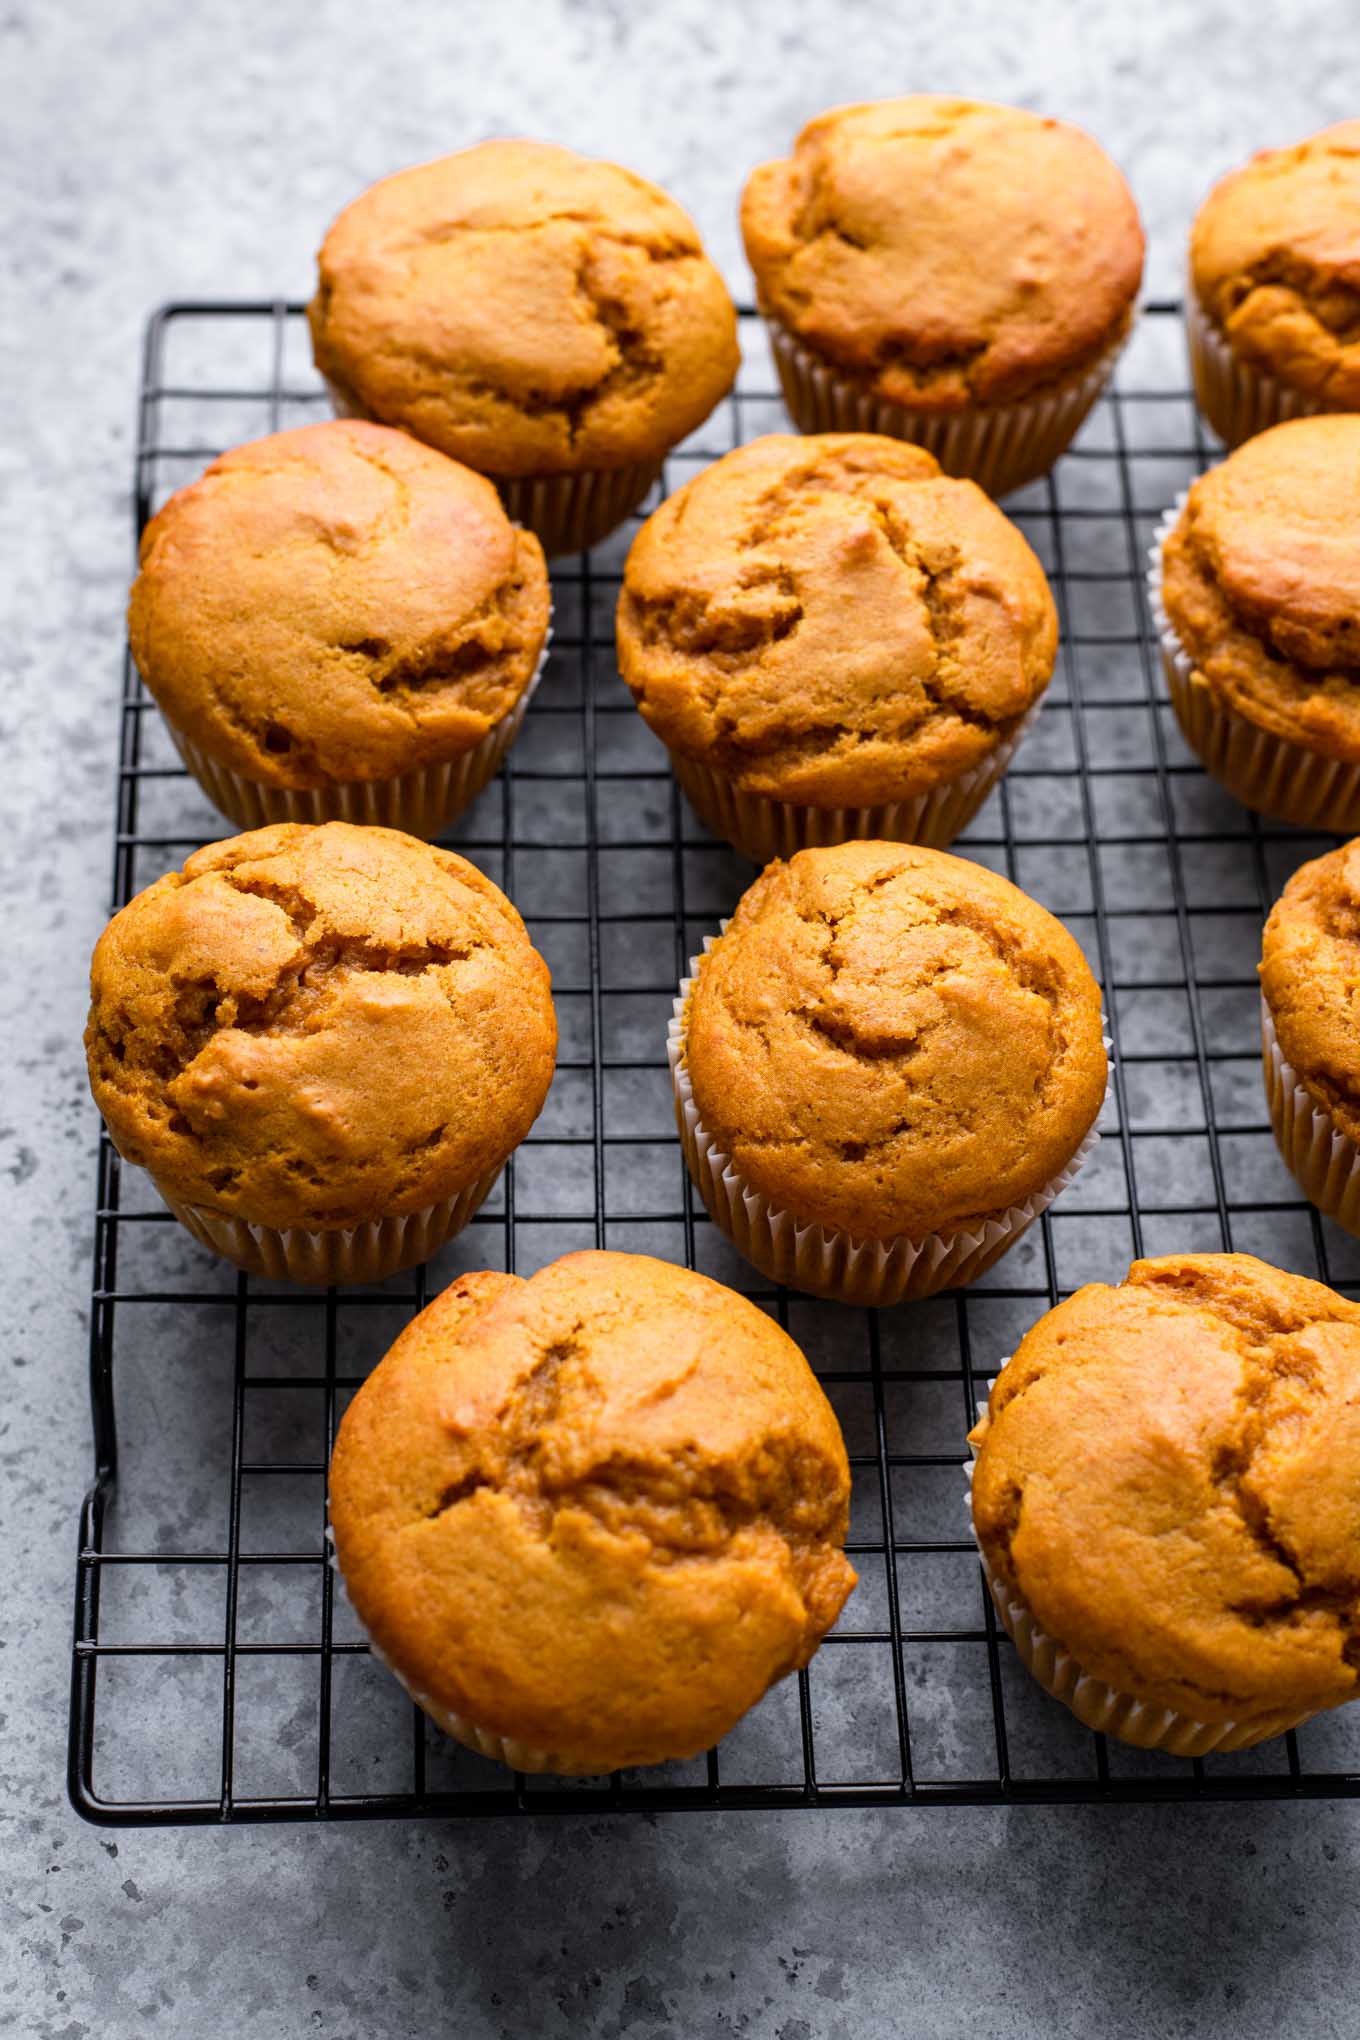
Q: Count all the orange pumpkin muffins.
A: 11